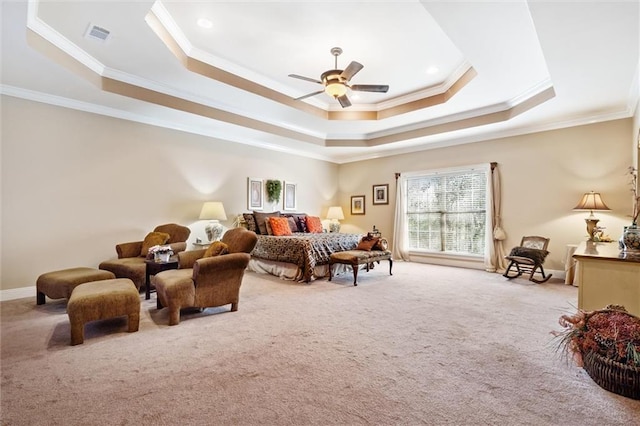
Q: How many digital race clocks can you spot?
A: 0